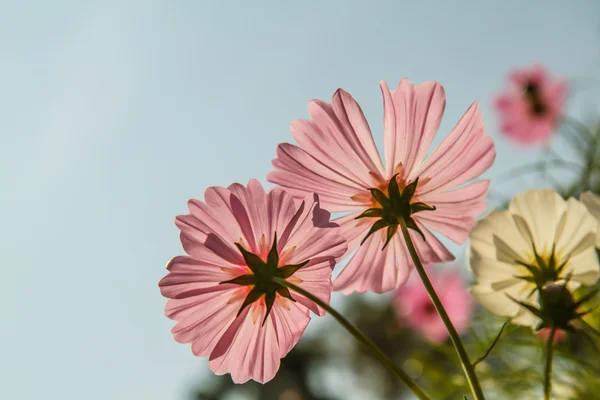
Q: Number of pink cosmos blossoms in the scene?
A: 4